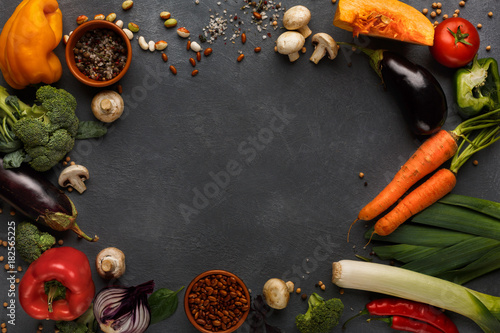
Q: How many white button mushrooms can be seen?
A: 7